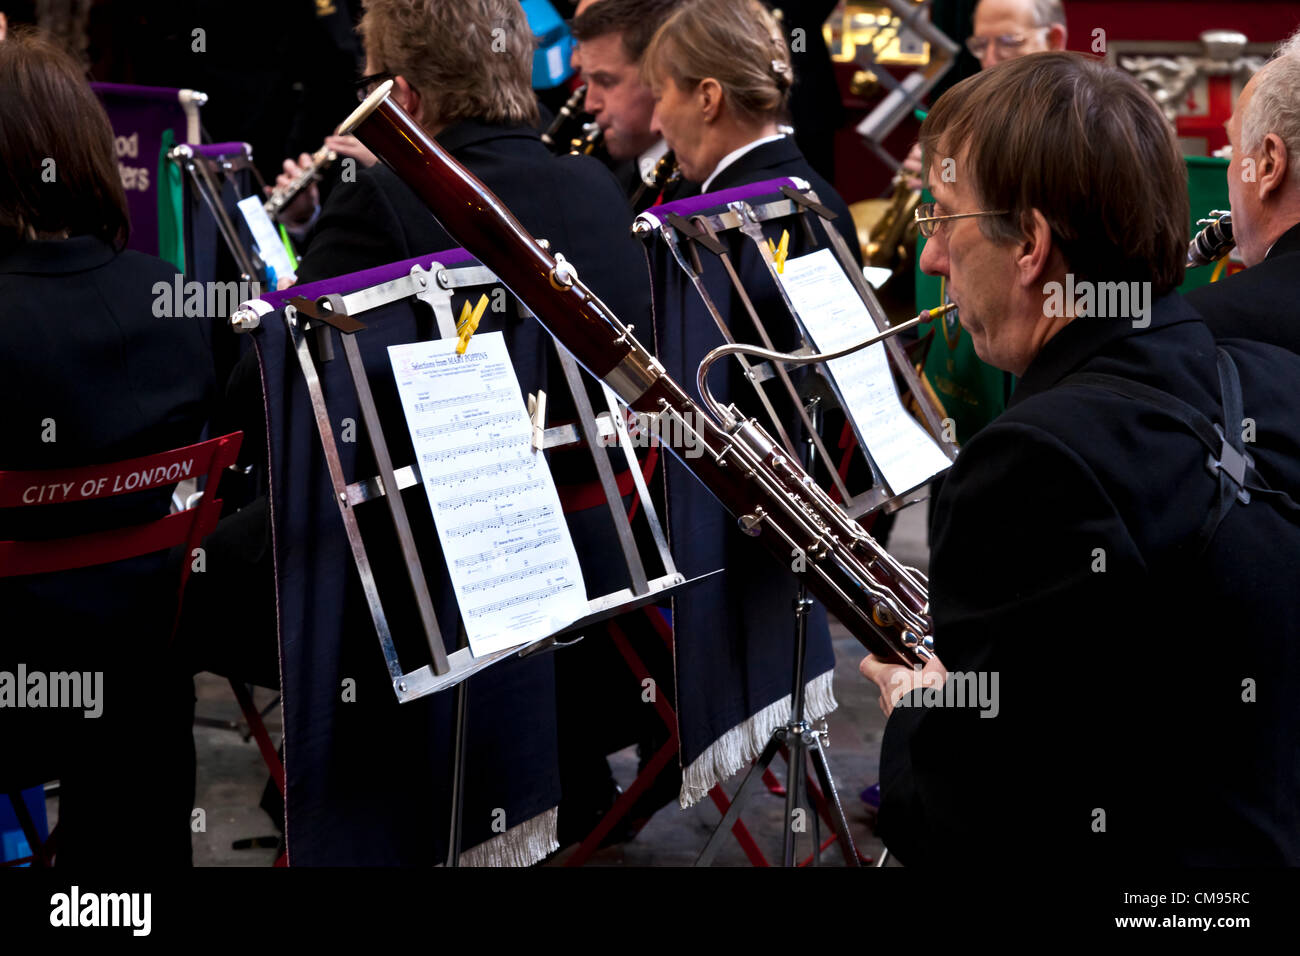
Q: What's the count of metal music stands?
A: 3